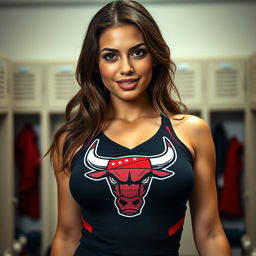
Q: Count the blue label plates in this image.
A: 4